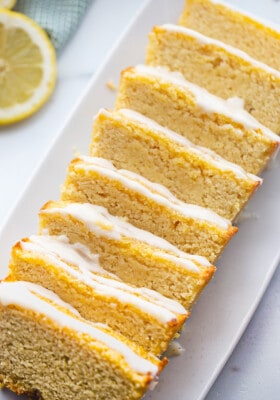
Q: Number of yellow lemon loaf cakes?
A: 8